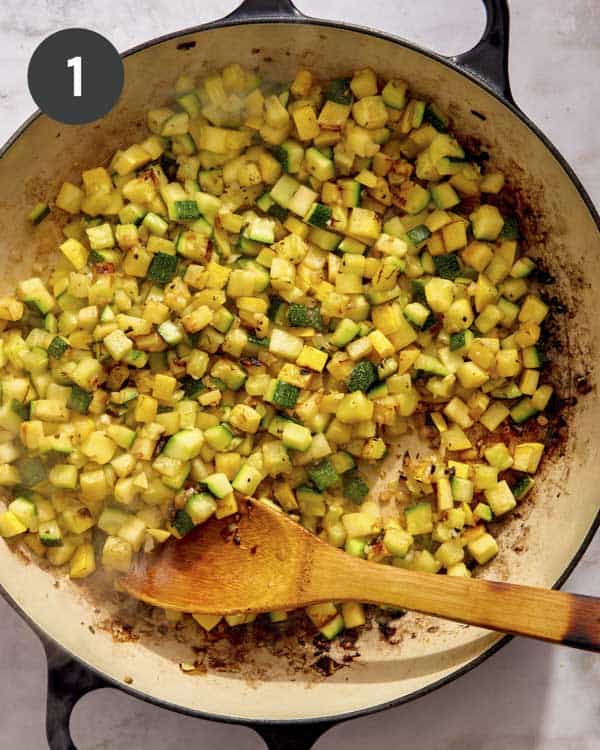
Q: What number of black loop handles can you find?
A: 2